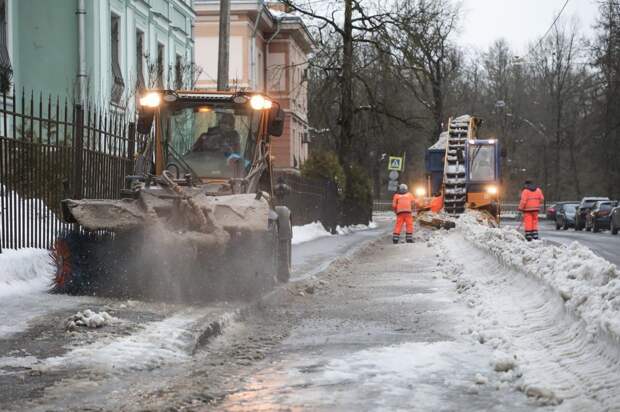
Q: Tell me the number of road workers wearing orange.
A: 2